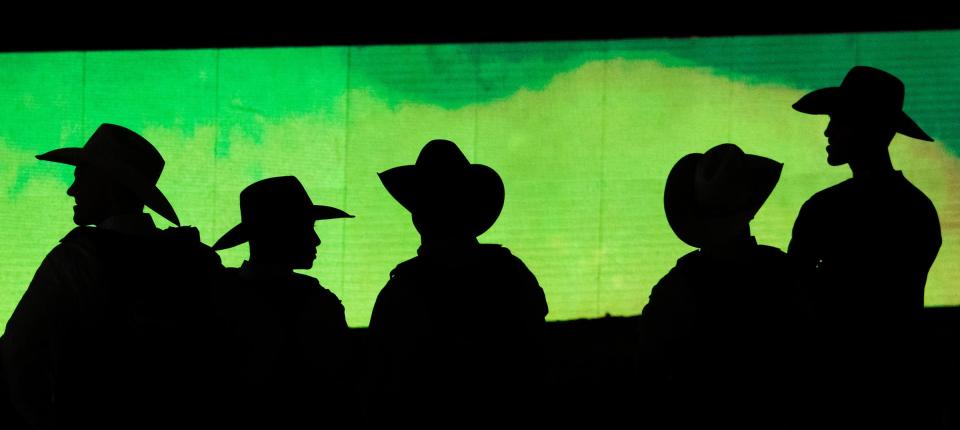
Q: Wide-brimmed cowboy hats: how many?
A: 5